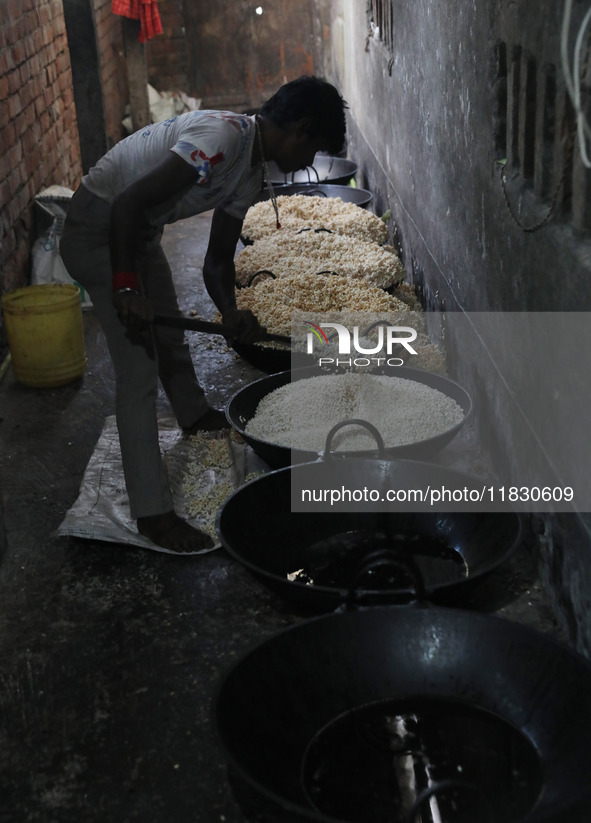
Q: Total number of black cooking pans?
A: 8